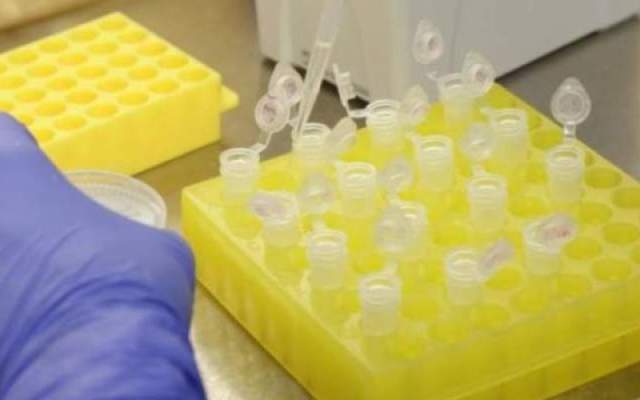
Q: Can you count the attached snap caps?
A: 15